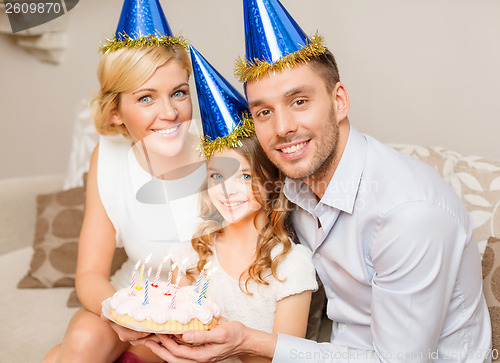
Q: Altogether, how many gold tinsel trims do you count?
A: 3